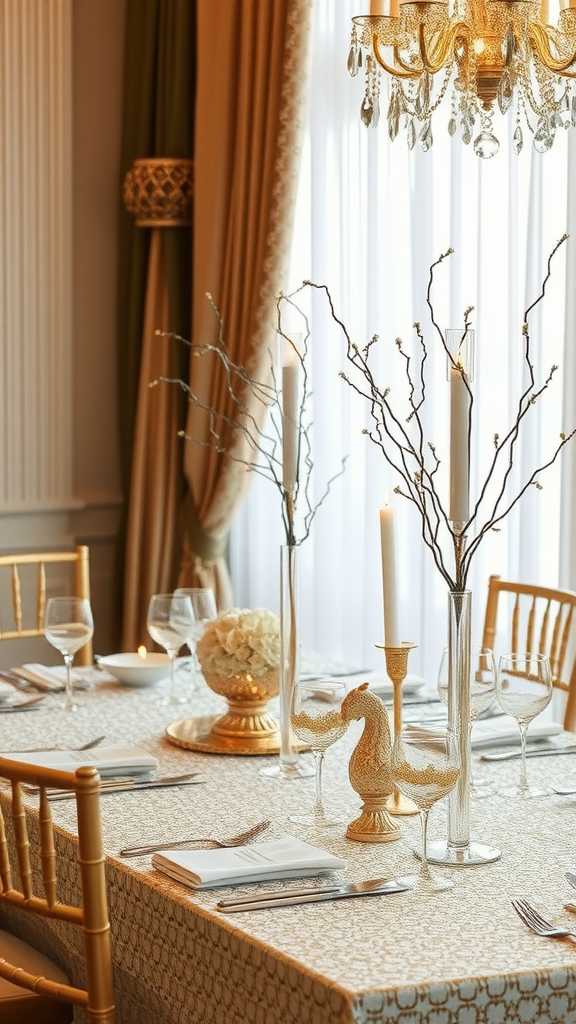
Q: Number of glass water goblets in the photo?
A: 7